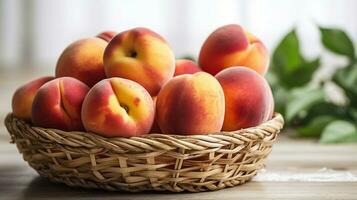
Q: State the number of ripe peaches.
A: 10